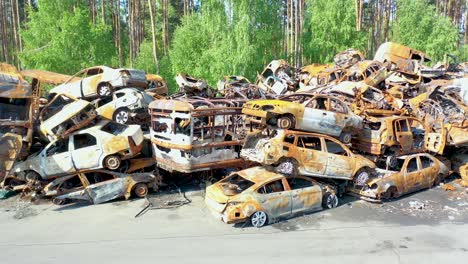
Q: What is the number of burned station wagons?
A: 1